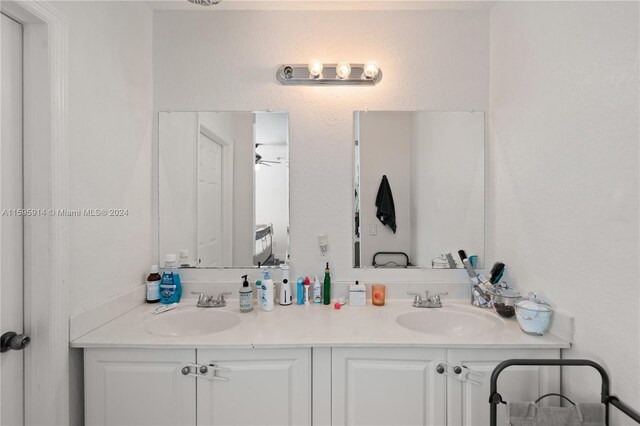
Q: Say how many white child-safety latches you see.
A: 2